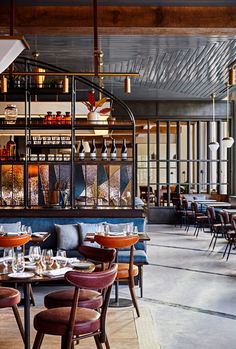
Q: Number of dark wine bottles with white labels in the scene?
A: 5